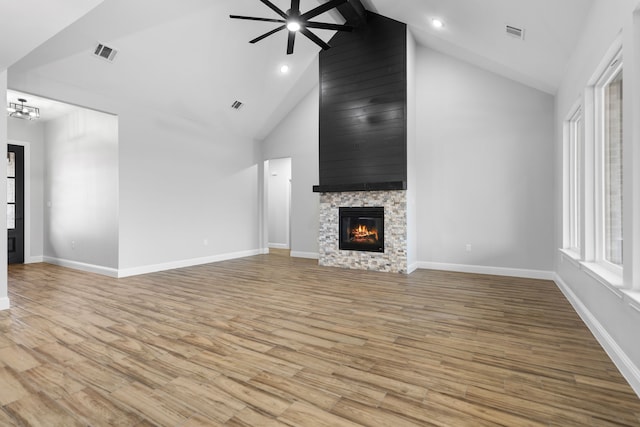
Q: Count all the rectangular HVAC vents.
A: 3